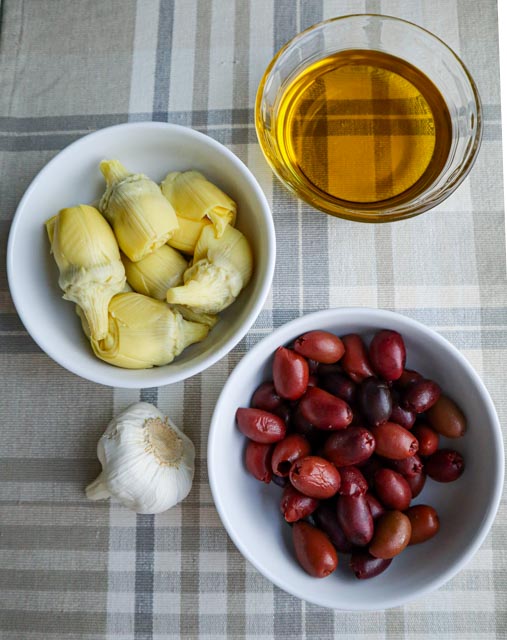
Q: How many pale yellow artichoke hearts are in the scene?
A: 6